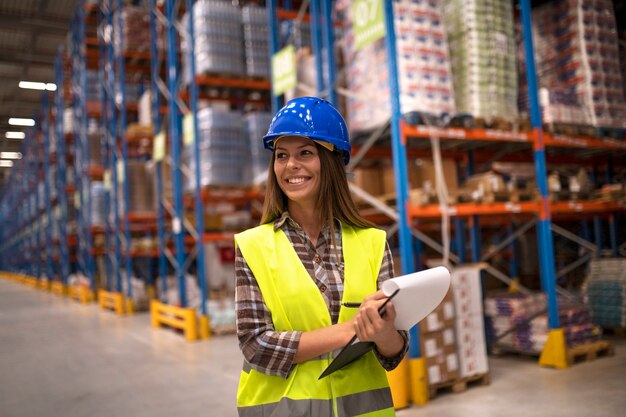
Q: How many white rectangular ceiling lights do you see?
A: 5